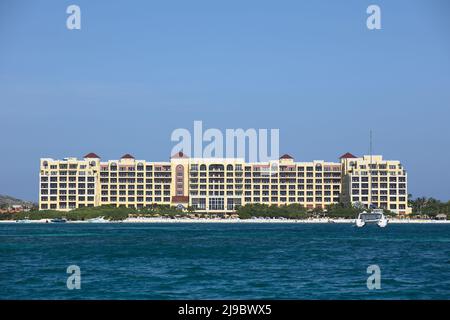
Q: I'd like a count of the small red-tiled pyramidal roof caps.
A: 5